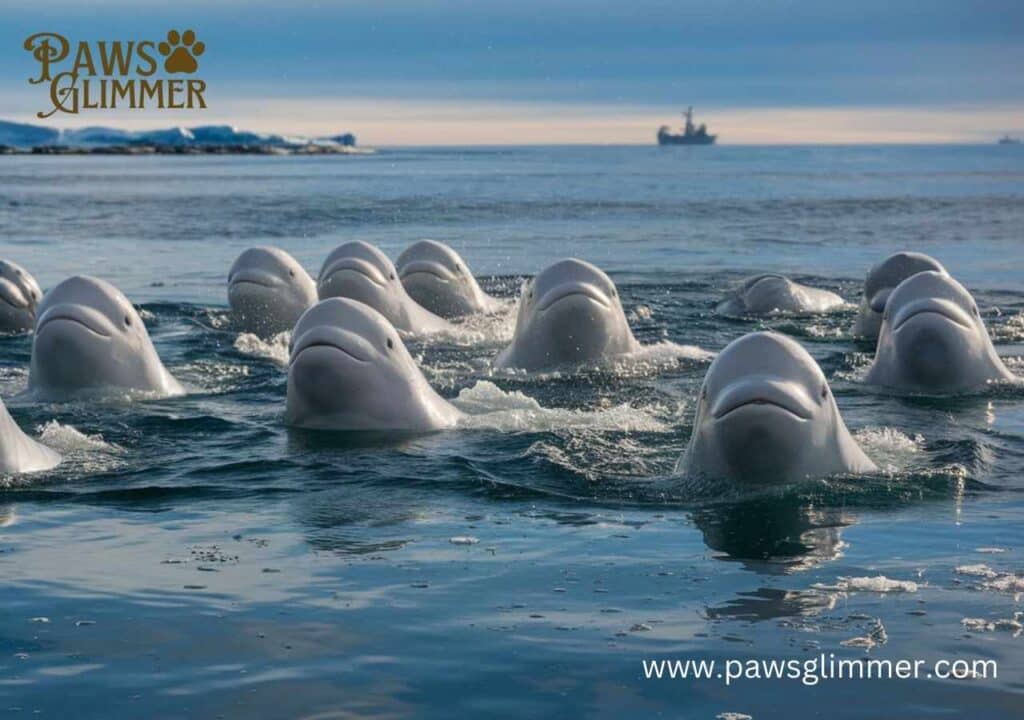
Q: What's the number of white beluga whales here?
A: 12